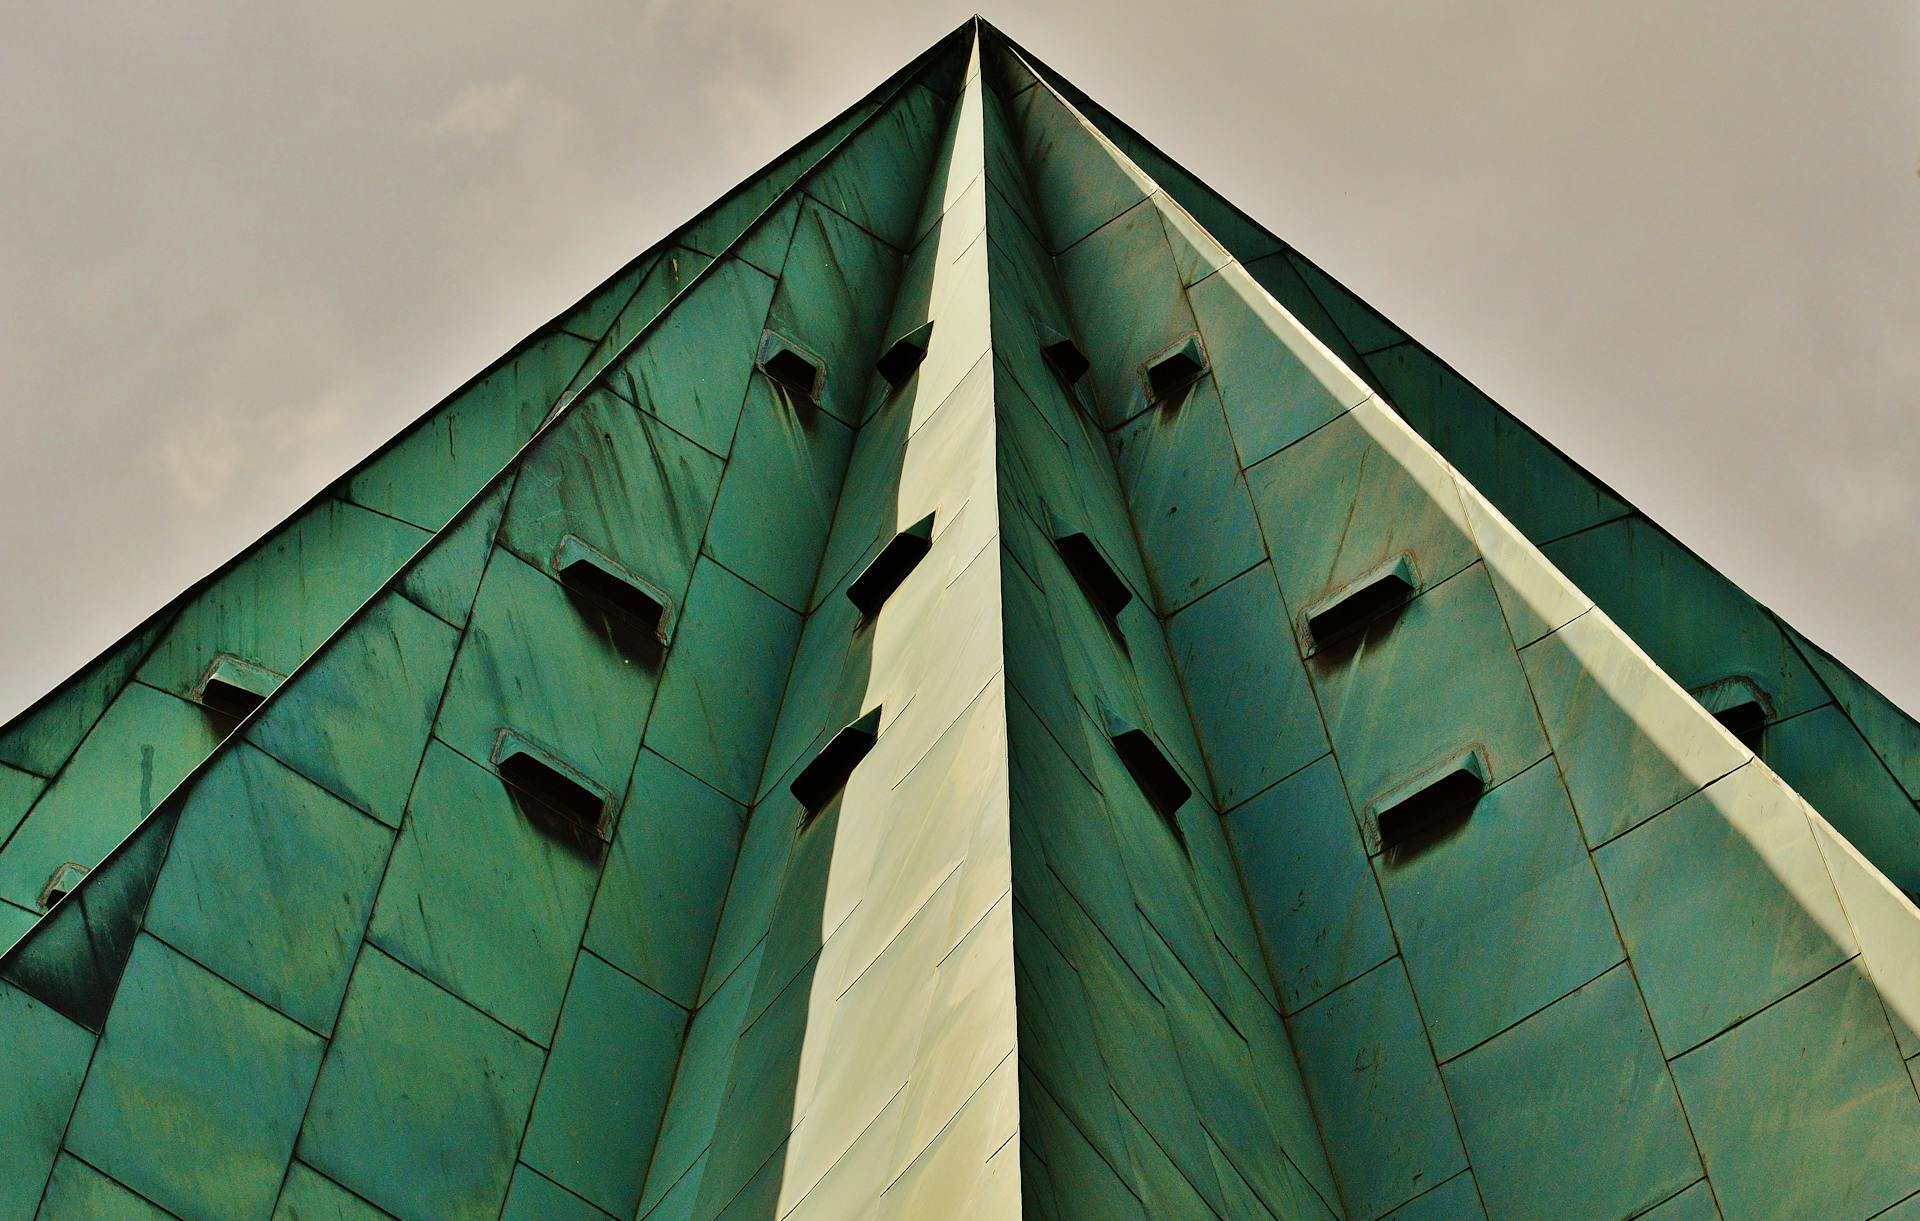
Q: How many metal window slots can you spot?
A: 15